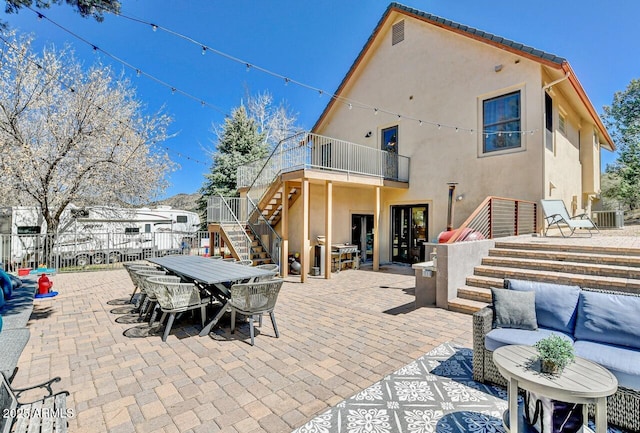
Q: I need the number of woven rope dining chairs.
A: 9